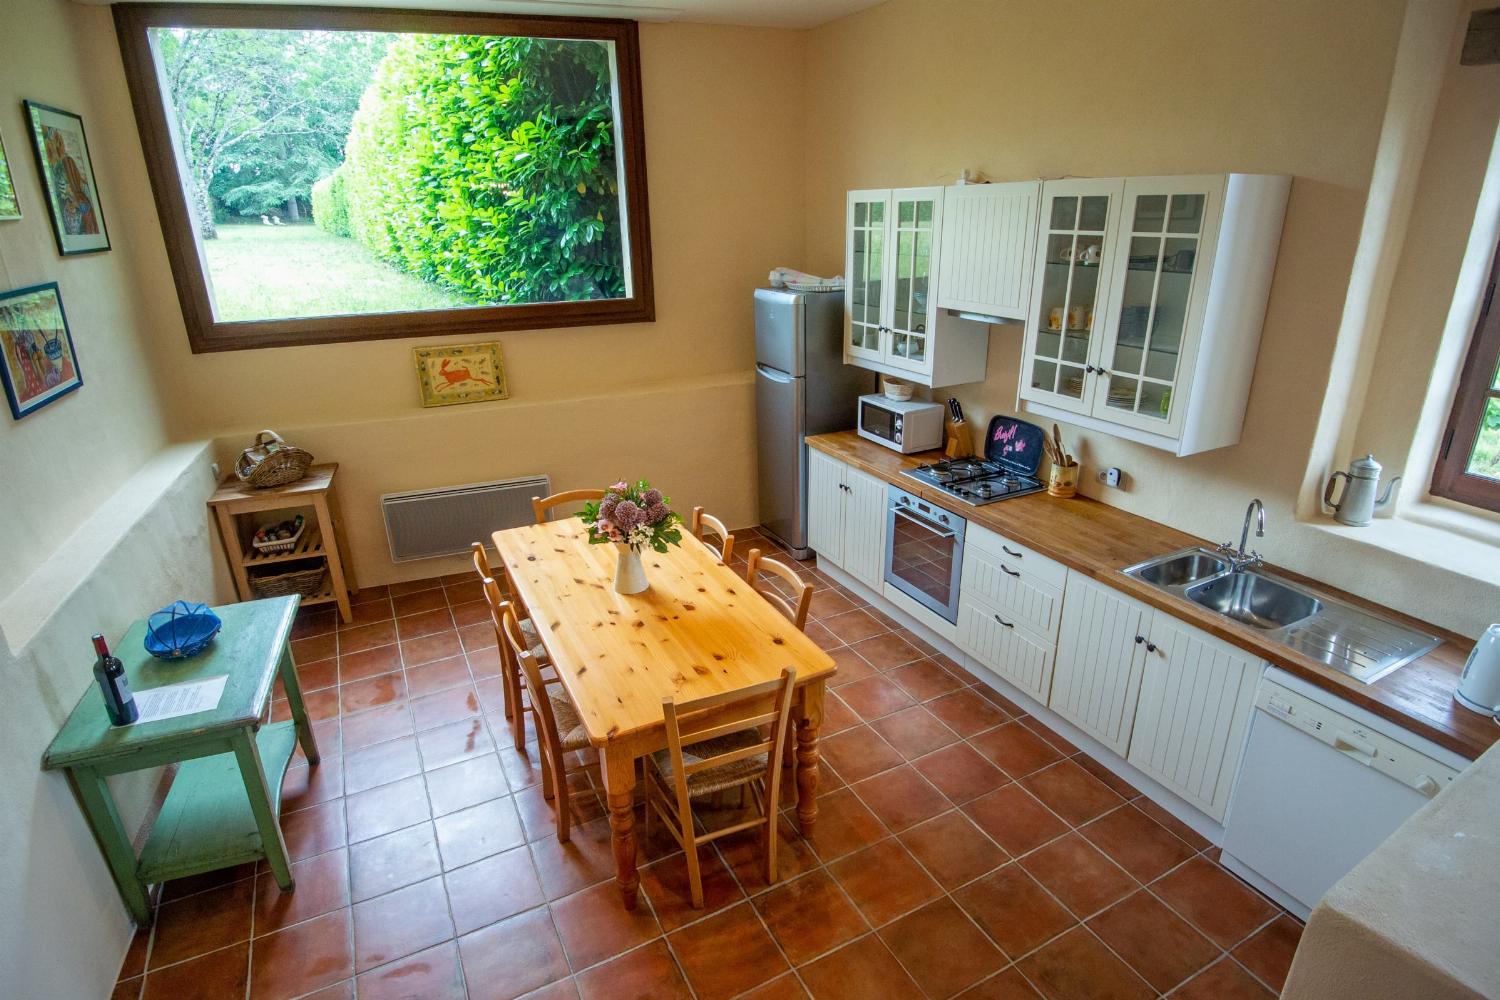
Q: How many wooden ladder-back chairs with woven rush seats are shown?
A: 6